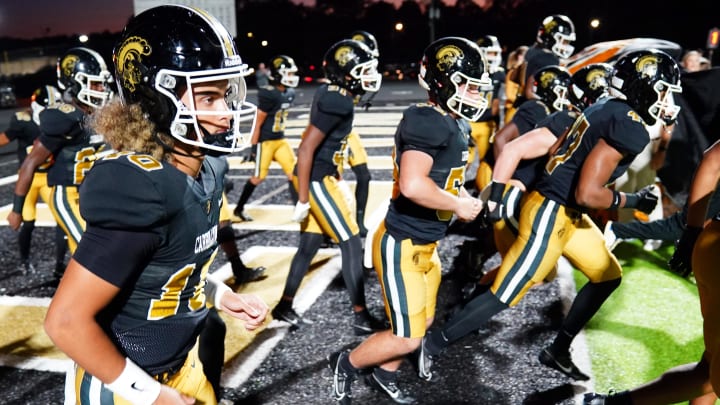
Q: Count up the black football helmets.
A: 12